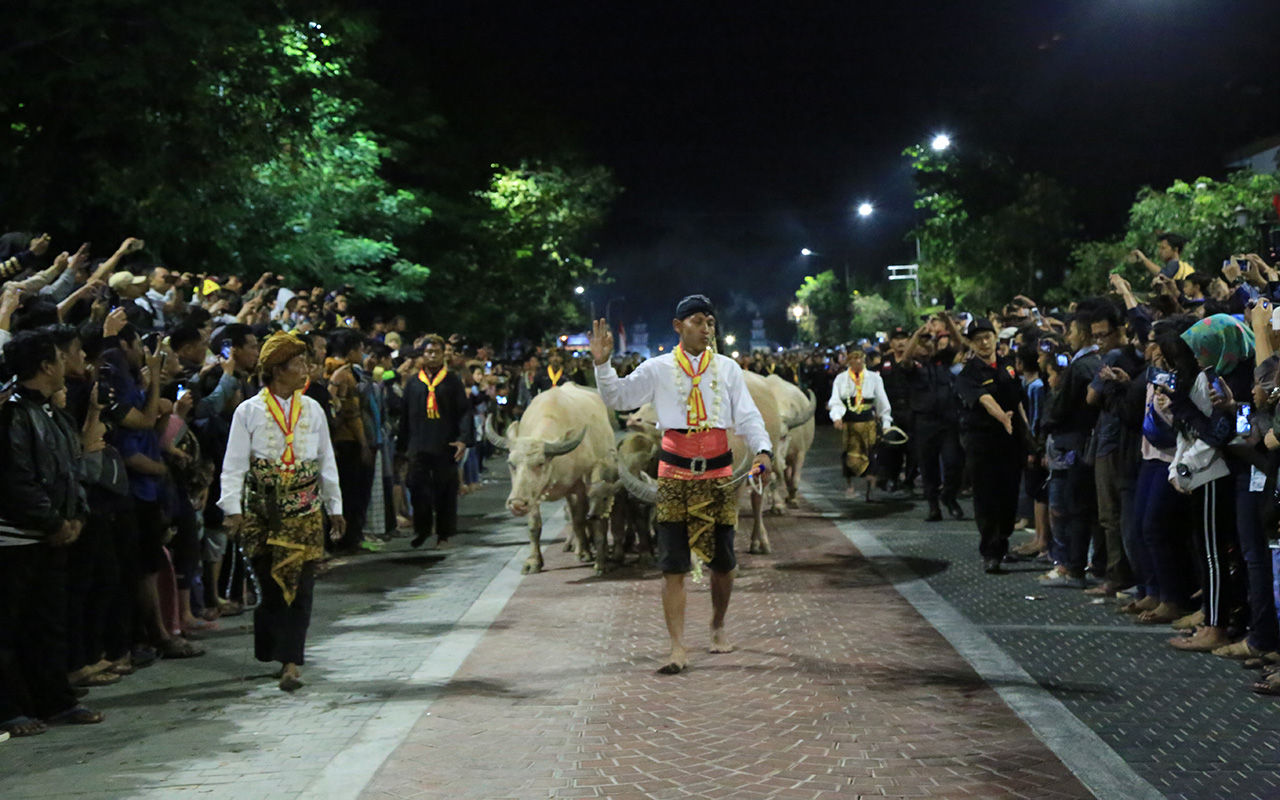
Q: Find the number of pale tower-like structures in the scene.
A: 2